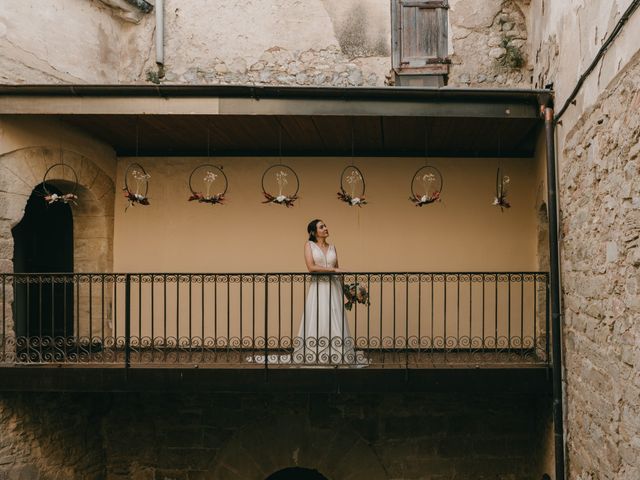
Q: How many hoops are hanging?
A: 7